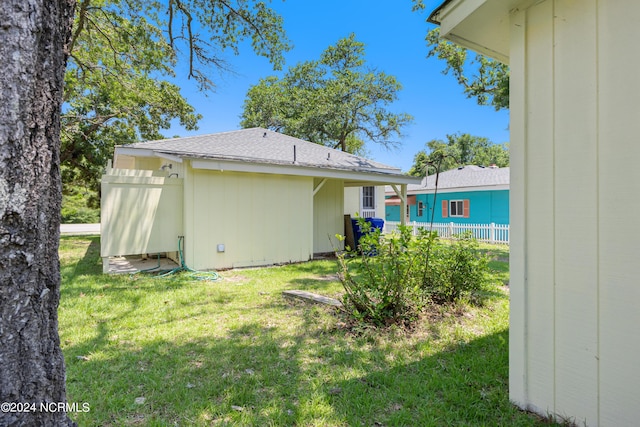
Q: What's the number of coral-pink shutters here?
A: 2